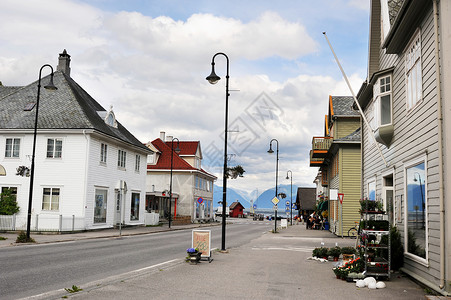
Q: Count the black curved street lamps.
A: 5